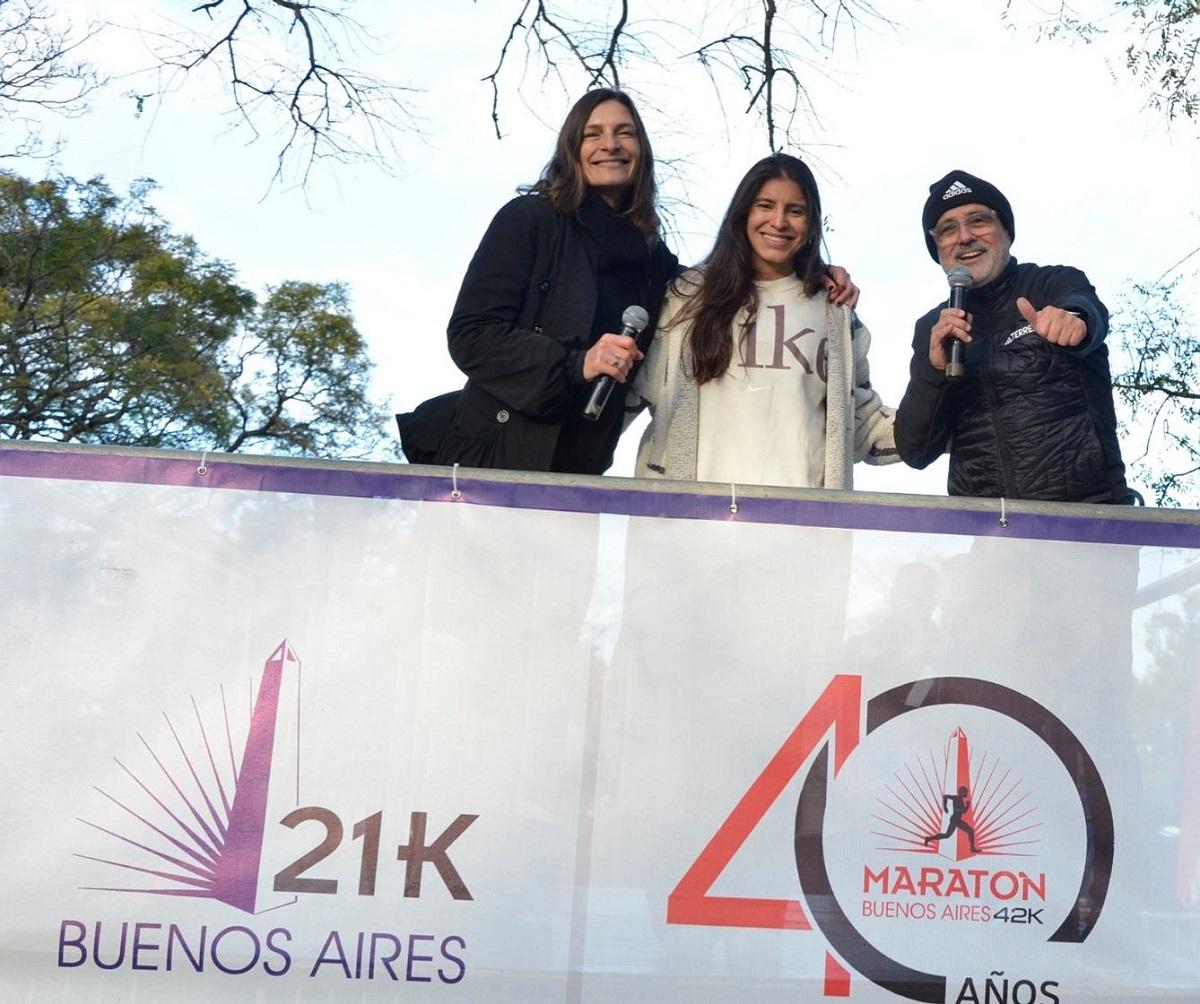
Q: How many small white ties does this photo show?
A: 4